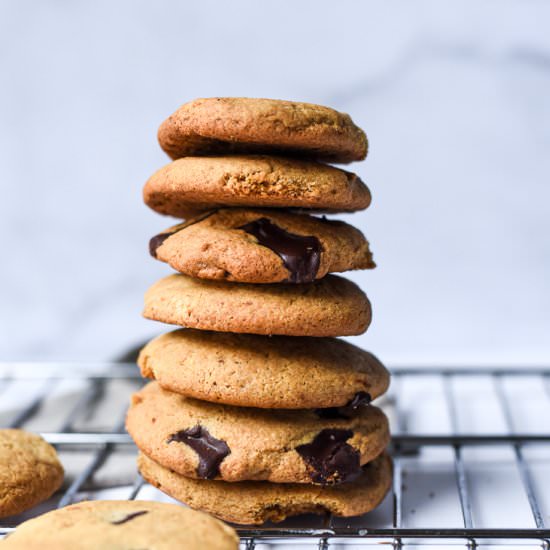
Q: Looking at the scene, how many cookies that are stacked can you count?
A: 7